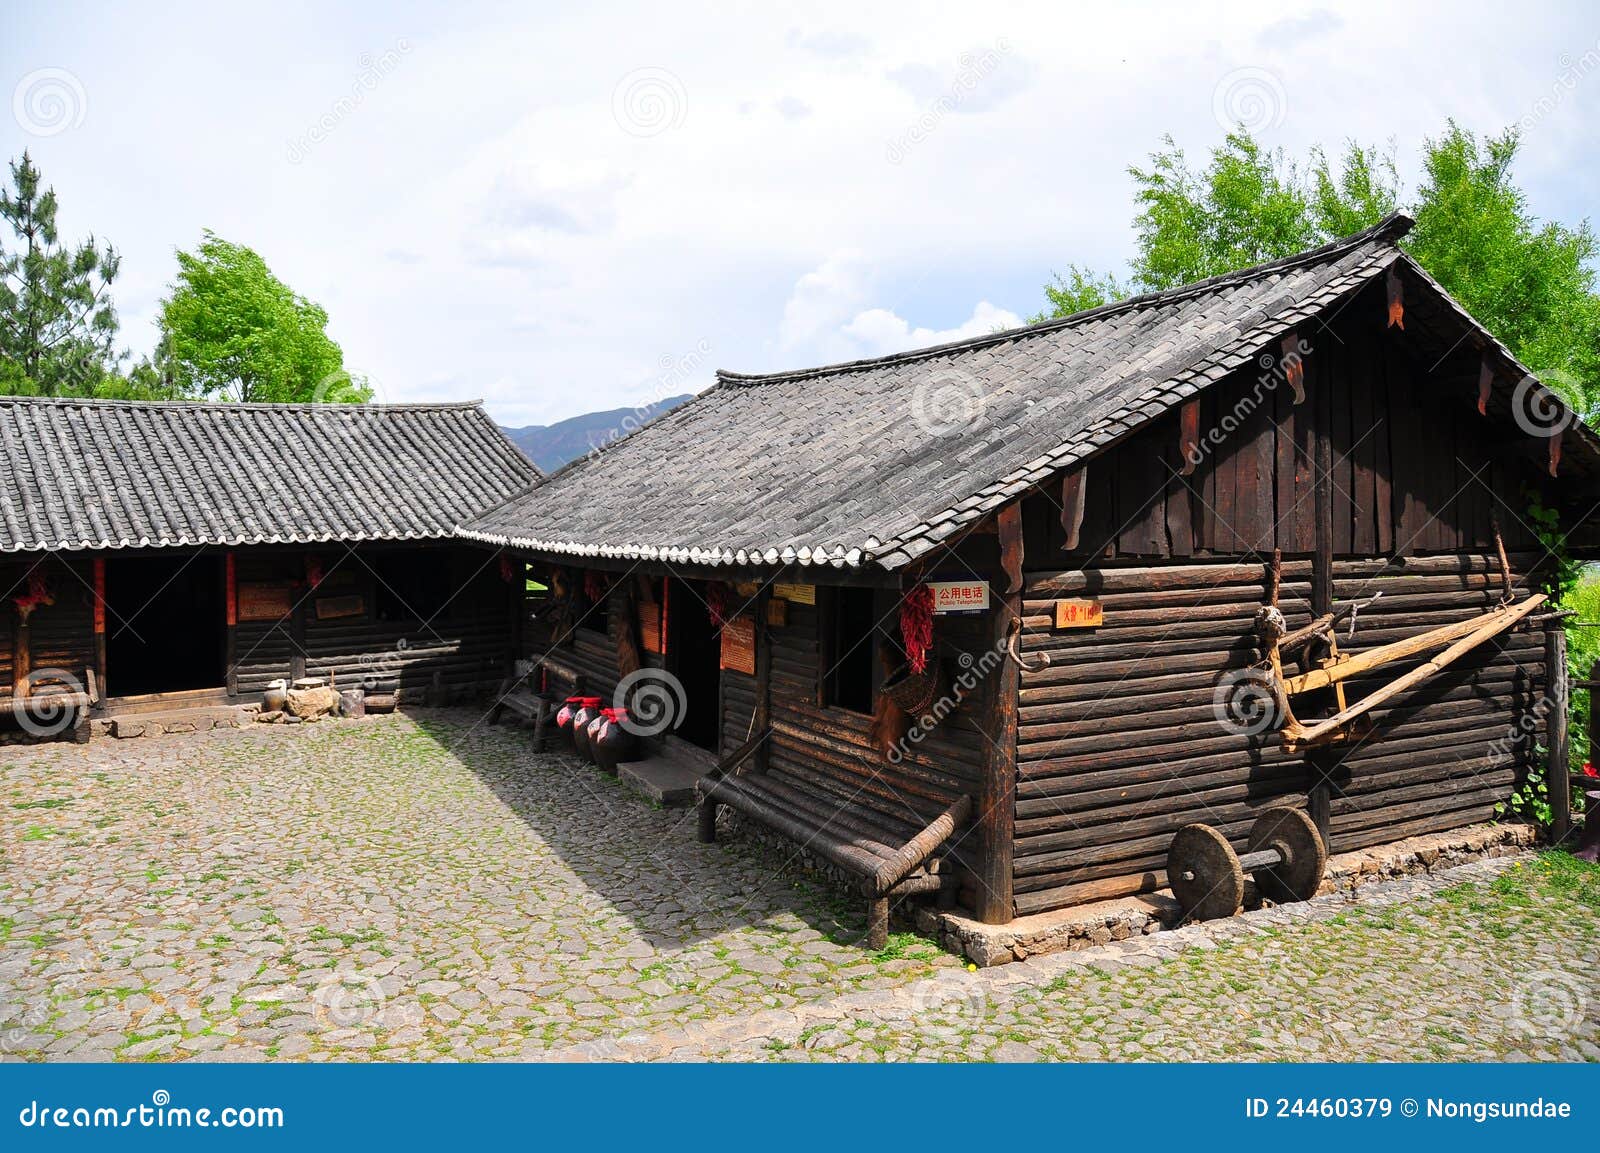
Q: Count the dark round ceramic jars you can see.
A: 4